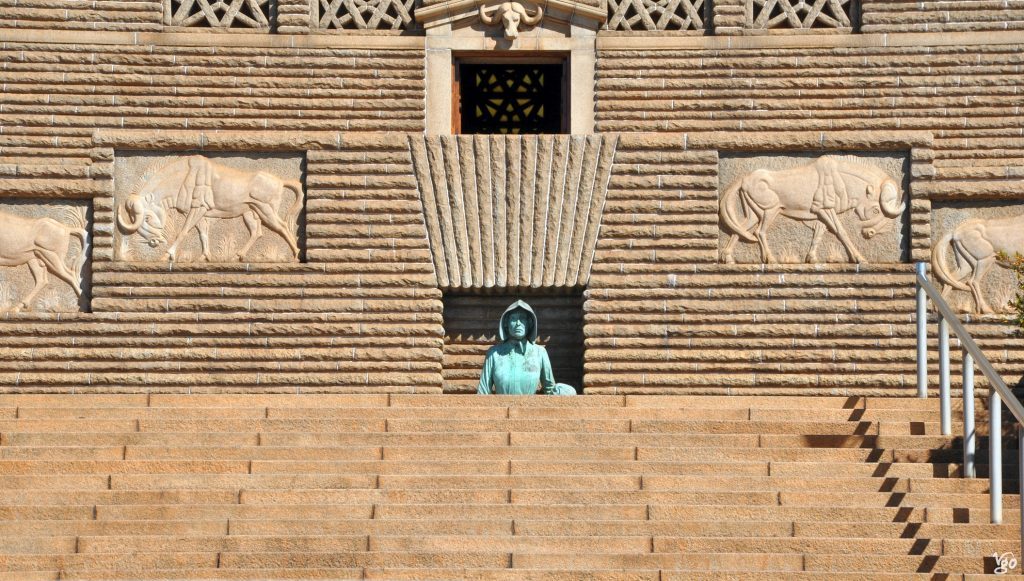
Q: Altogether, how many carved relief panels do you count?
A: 4